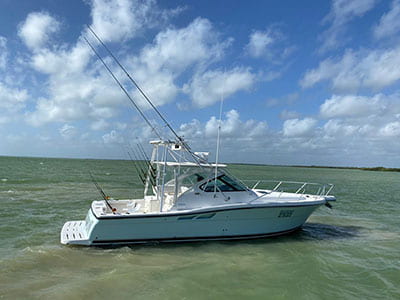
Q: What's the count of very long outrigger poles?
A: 2